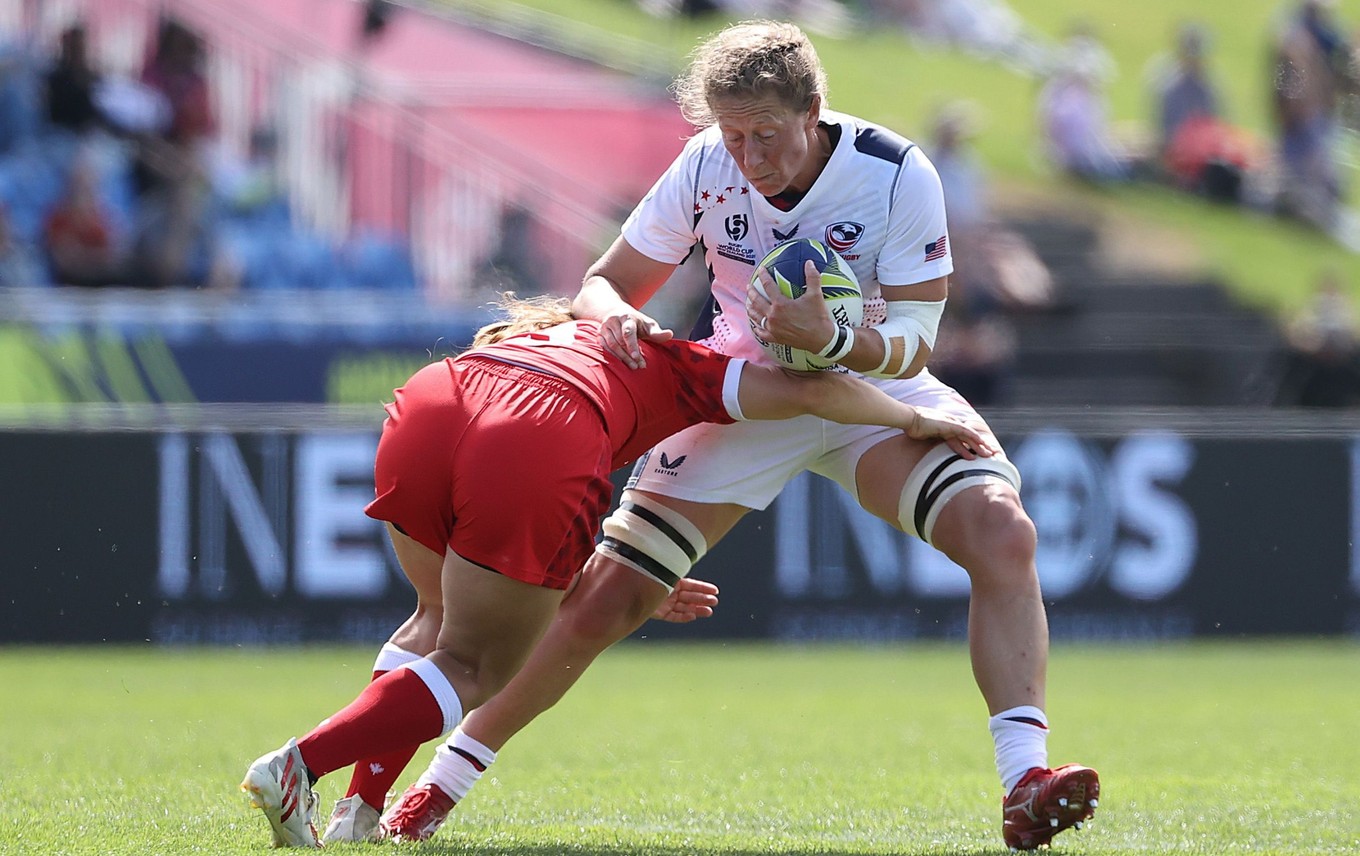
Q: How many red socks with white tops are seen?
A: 2